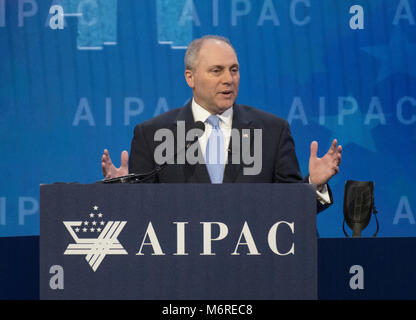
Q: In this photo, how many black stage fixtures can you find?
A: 1